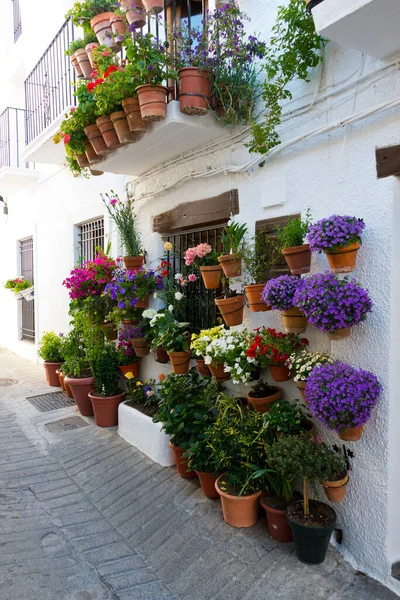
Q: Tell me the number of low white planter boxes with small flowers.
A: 1